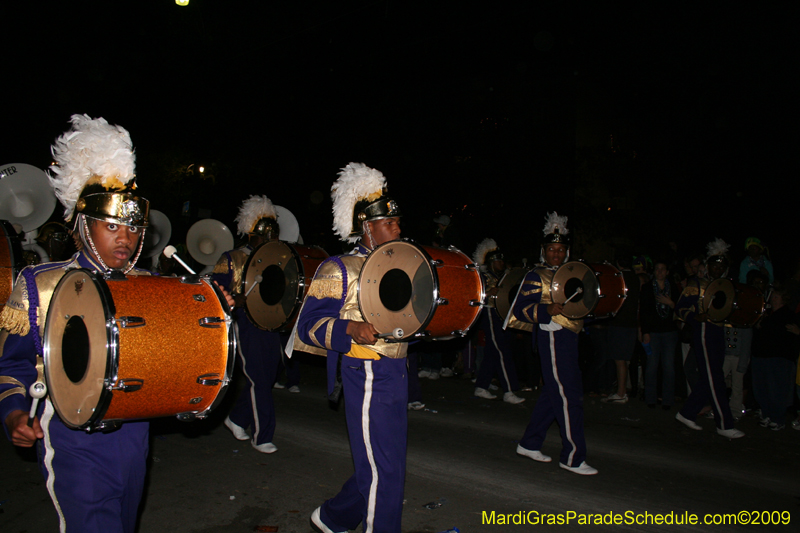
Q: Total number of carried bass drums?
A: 7